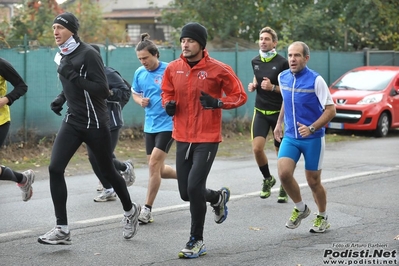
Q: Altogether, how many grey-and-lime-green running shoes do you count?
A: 2